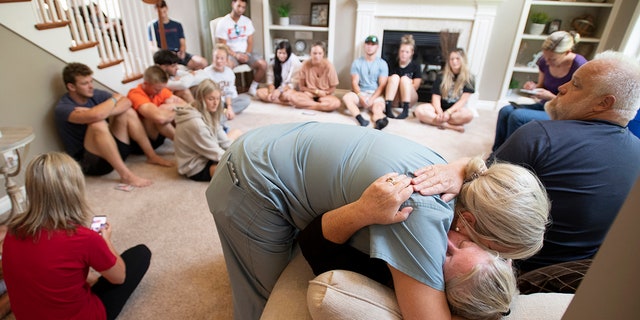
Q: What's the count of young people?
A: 12